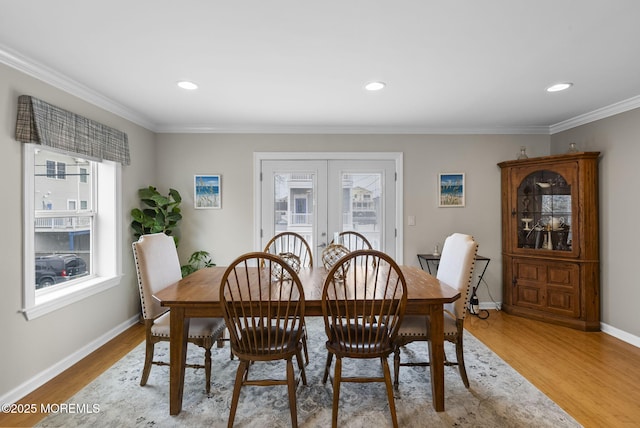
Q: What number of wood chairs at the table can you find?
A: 4